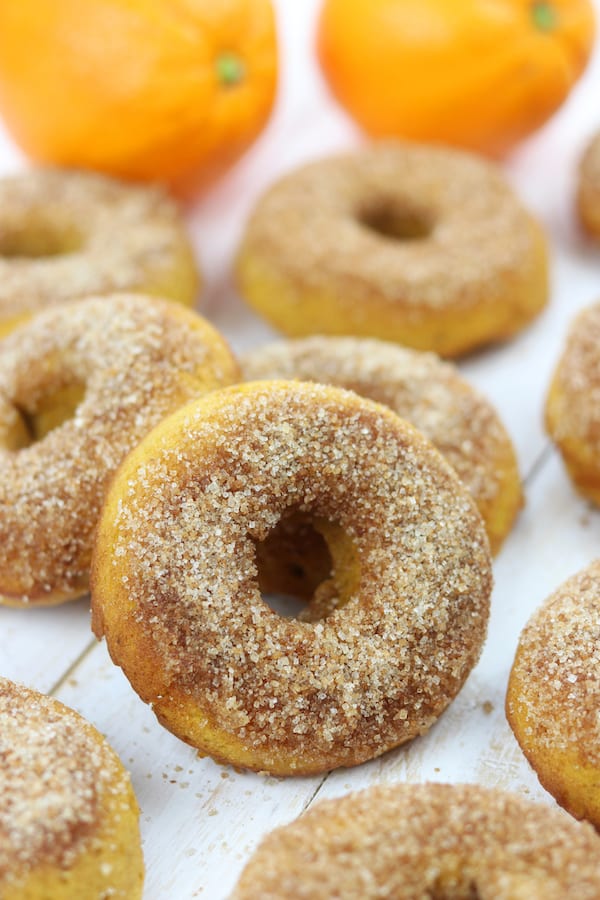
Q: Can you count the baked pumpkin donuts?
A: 10